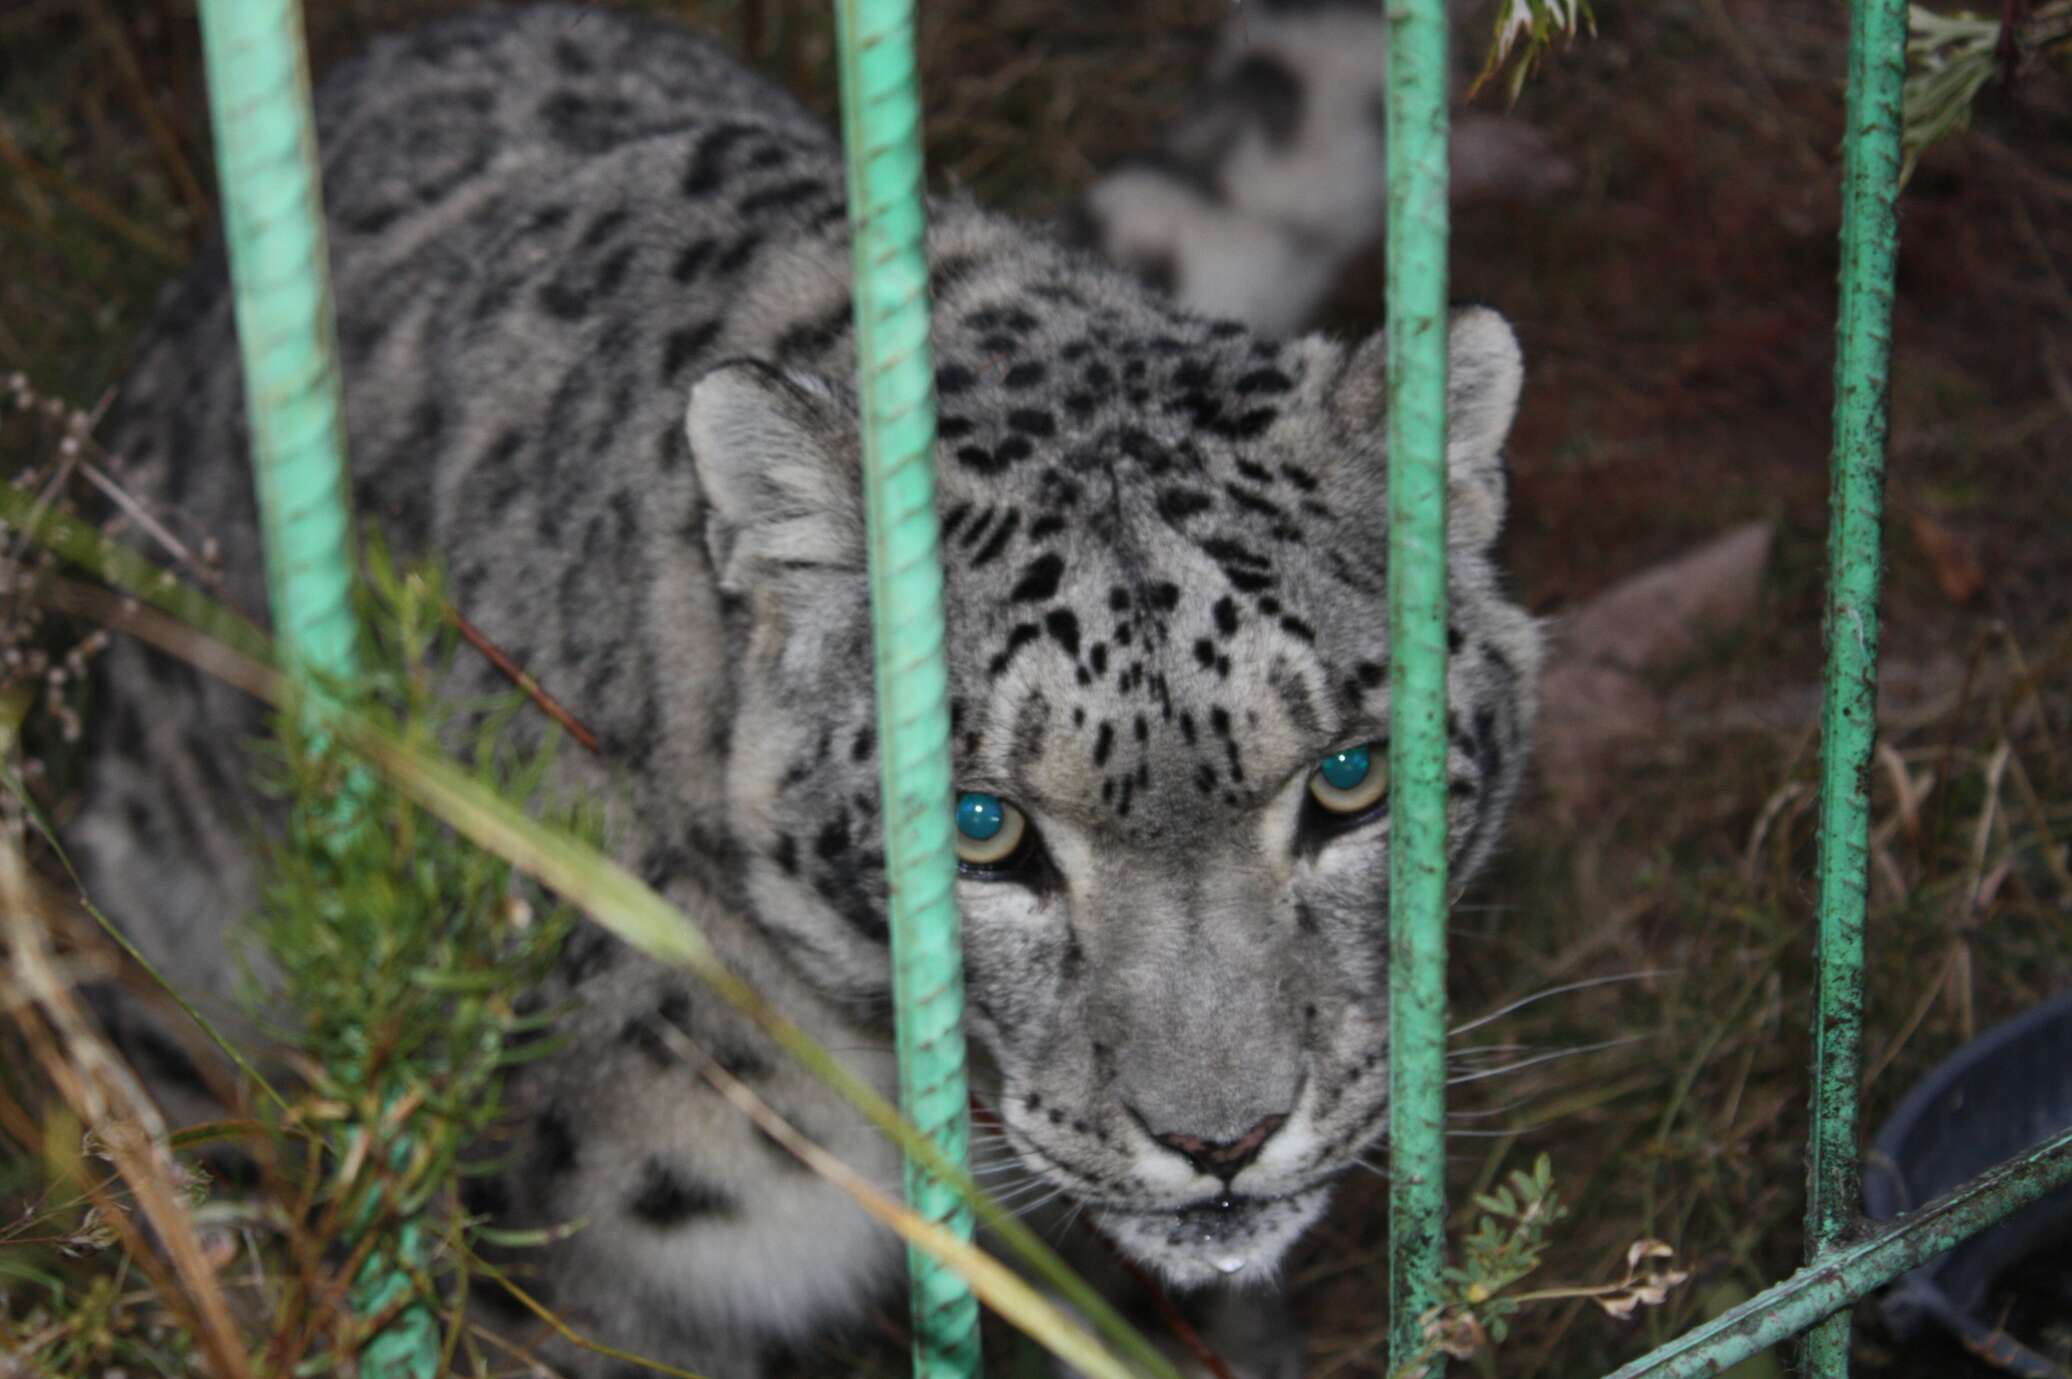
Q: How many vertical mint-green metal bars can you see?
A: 4